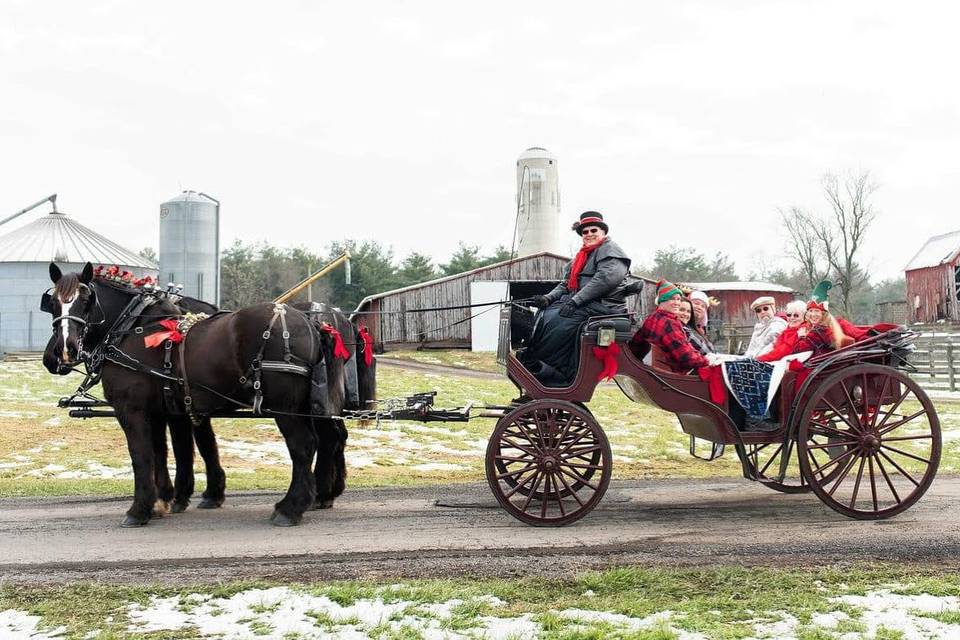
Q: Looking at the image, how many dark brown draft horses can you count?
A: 2